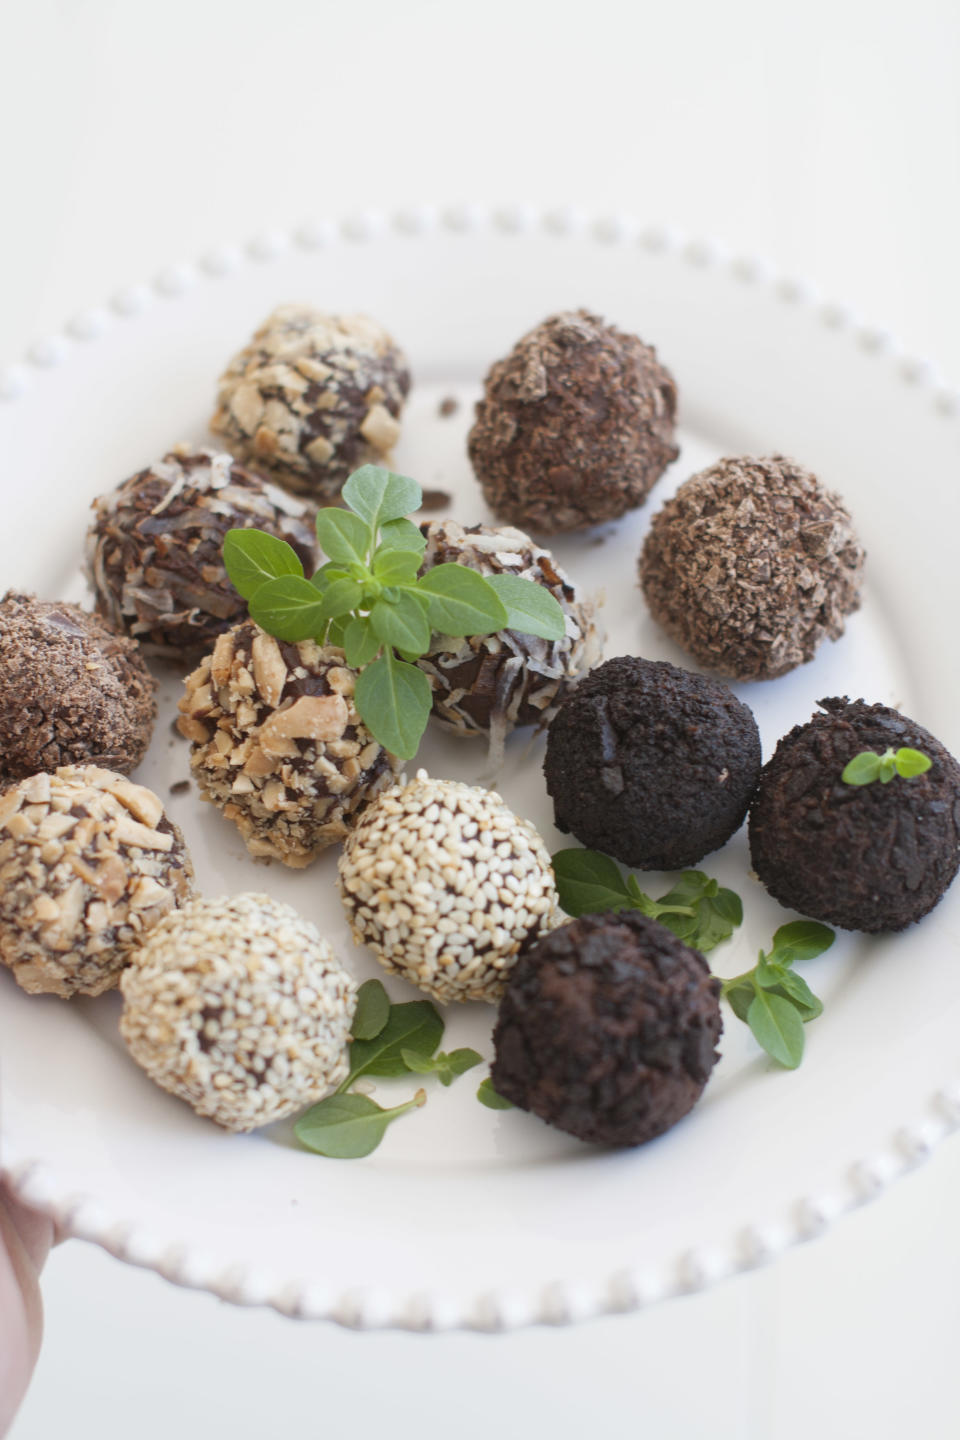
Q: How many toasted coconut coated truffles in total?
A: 2